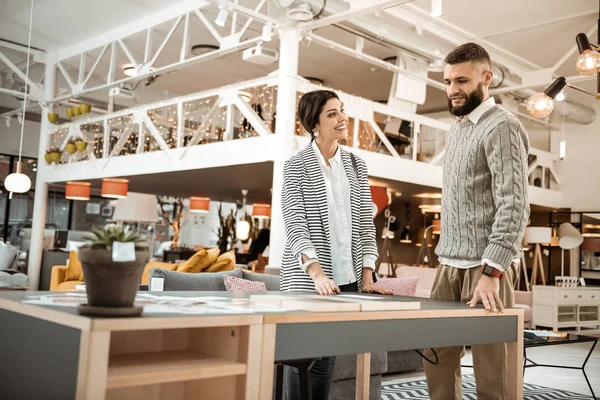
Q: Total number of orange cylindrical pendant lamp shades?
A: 4